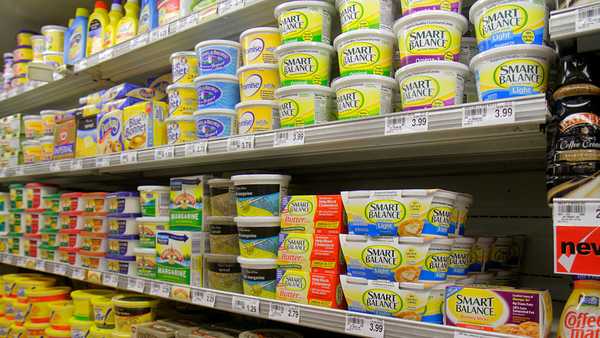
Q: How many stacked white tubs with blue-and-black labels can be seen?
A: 3